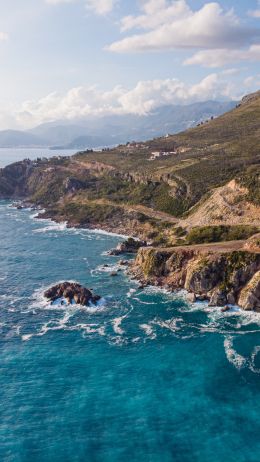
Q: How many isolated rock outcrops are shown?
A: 1